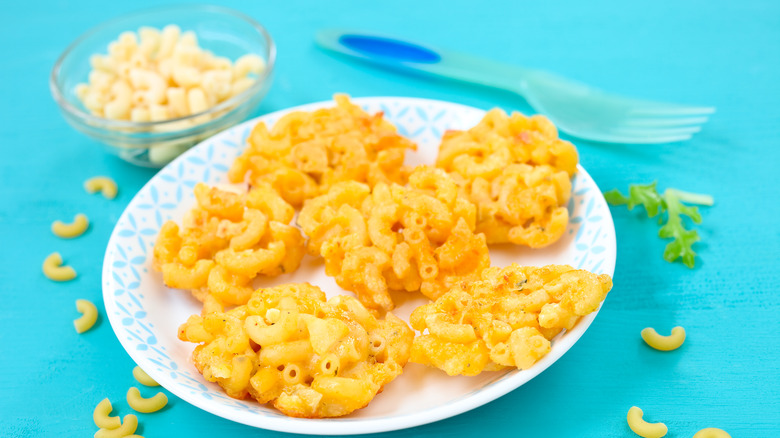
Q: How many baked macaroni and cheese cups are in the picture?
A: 6